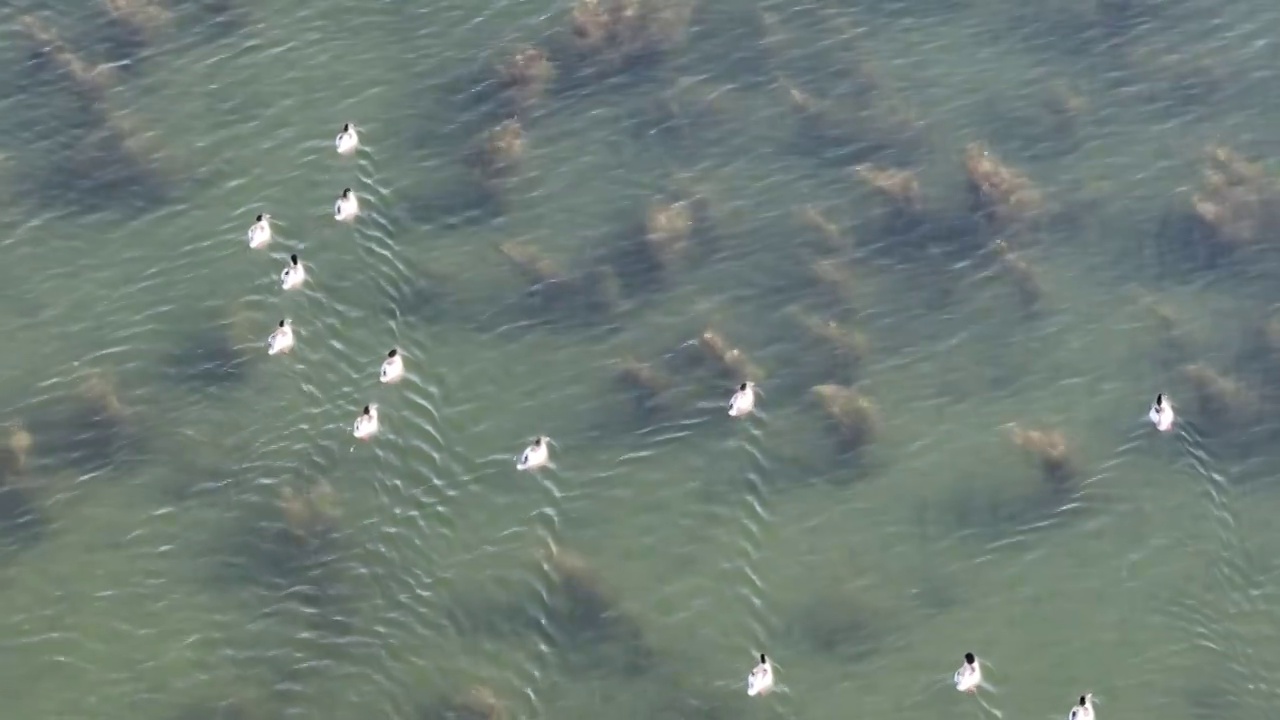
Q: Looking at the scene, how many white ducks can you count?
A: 13